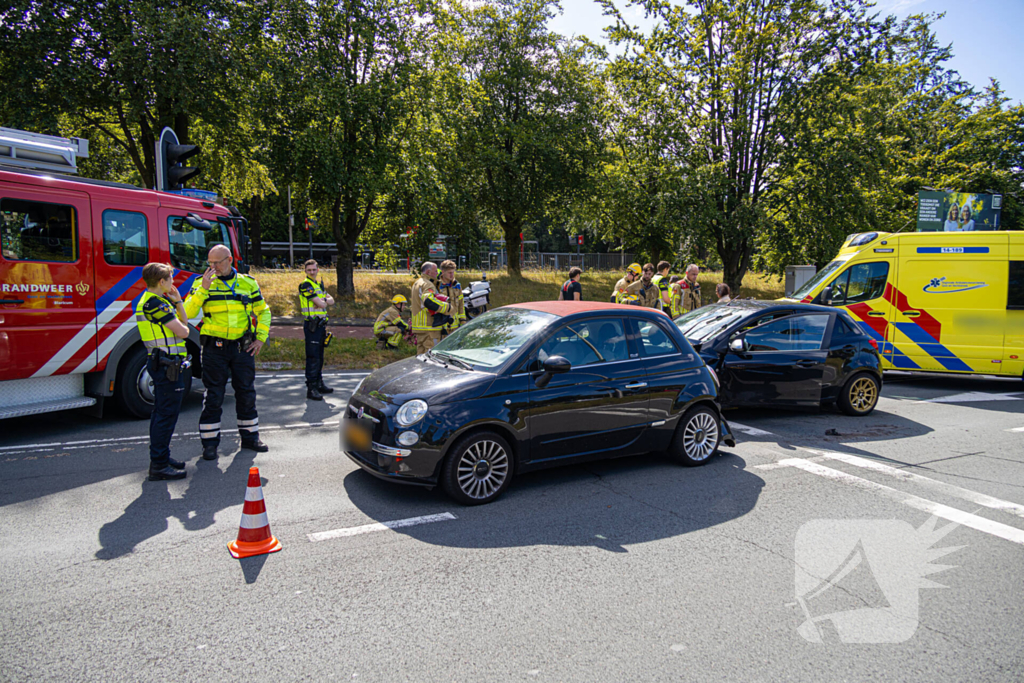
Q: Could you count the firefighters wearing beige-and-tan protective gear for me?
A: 6